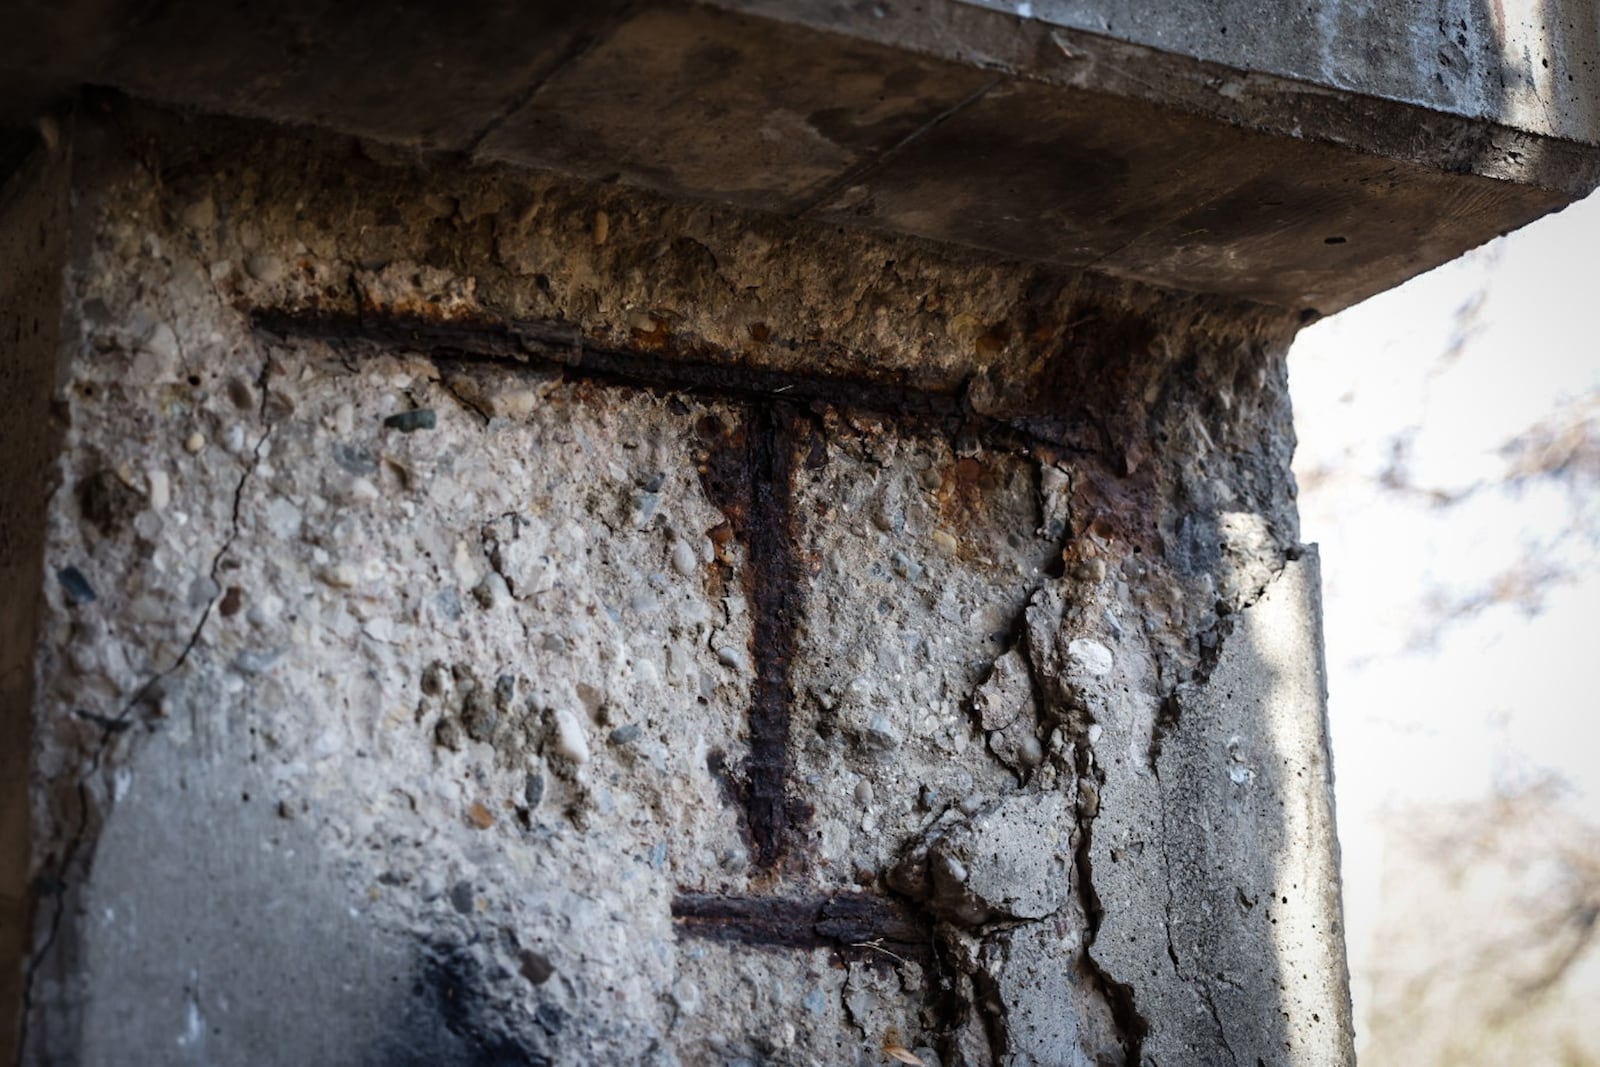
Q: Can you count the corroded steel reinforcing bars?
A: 3